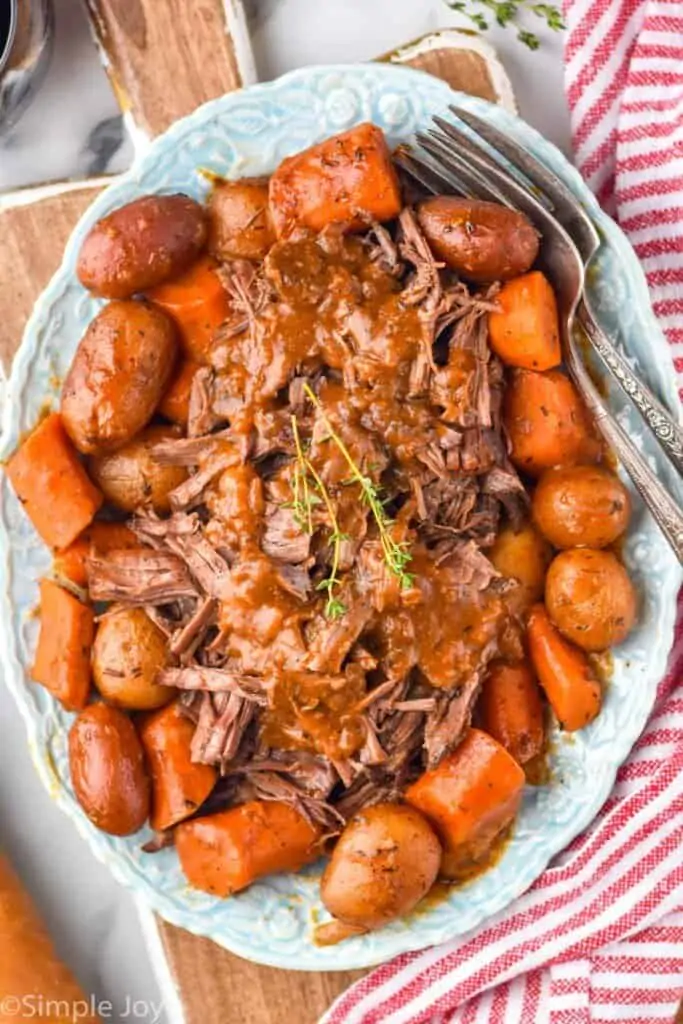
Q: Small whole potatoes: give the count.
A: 11